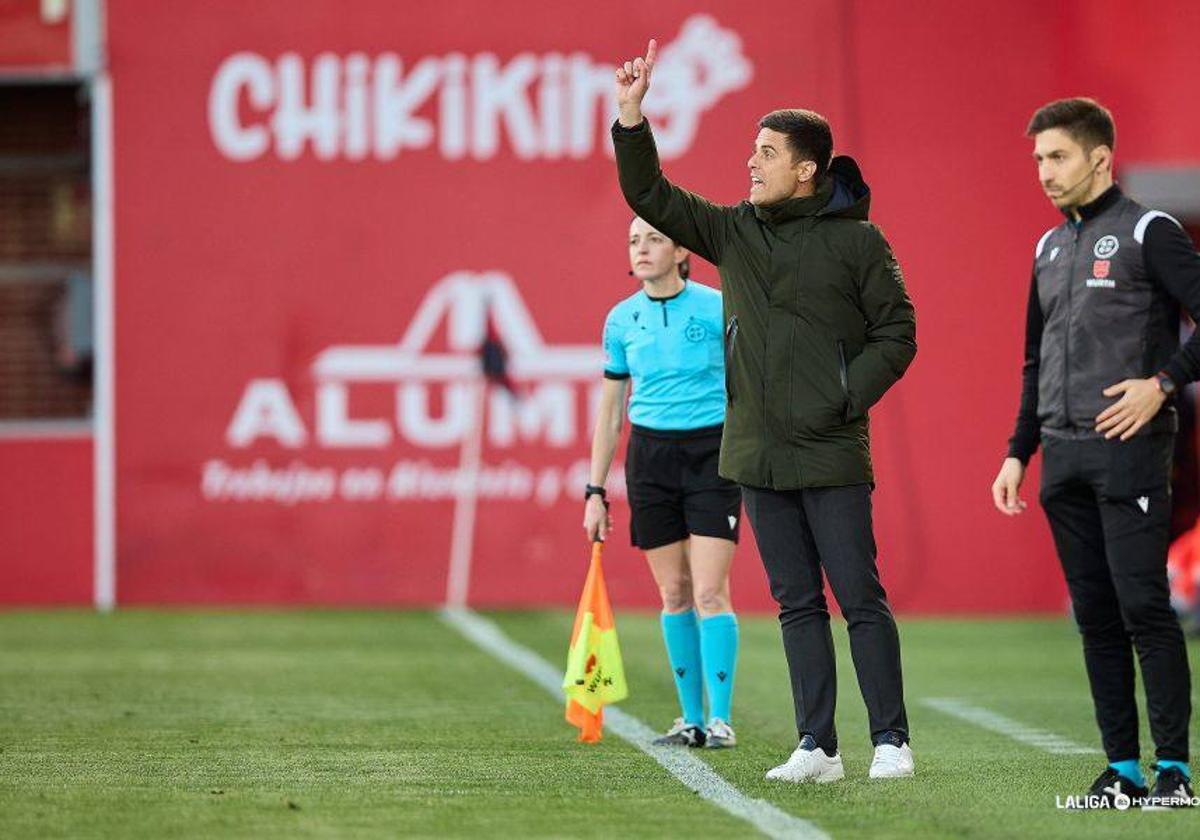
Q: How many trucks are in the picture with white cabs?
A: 0